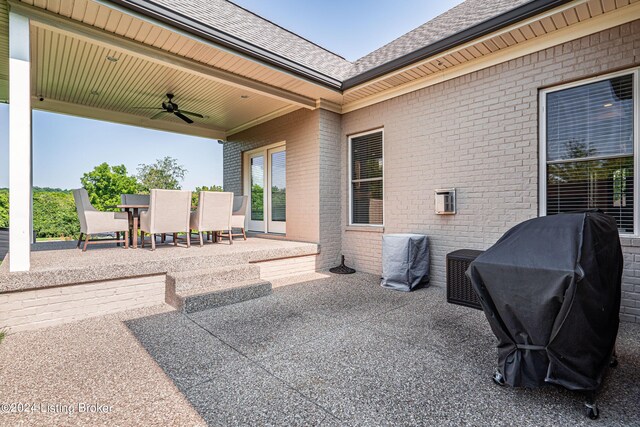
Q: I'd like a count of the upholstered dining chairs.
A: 5